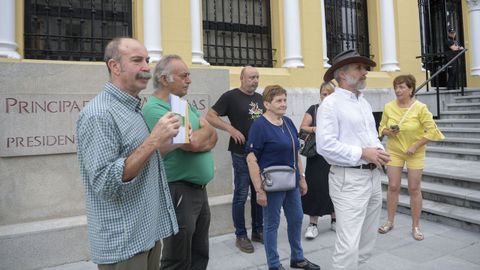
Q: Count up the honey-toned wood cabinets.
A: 0